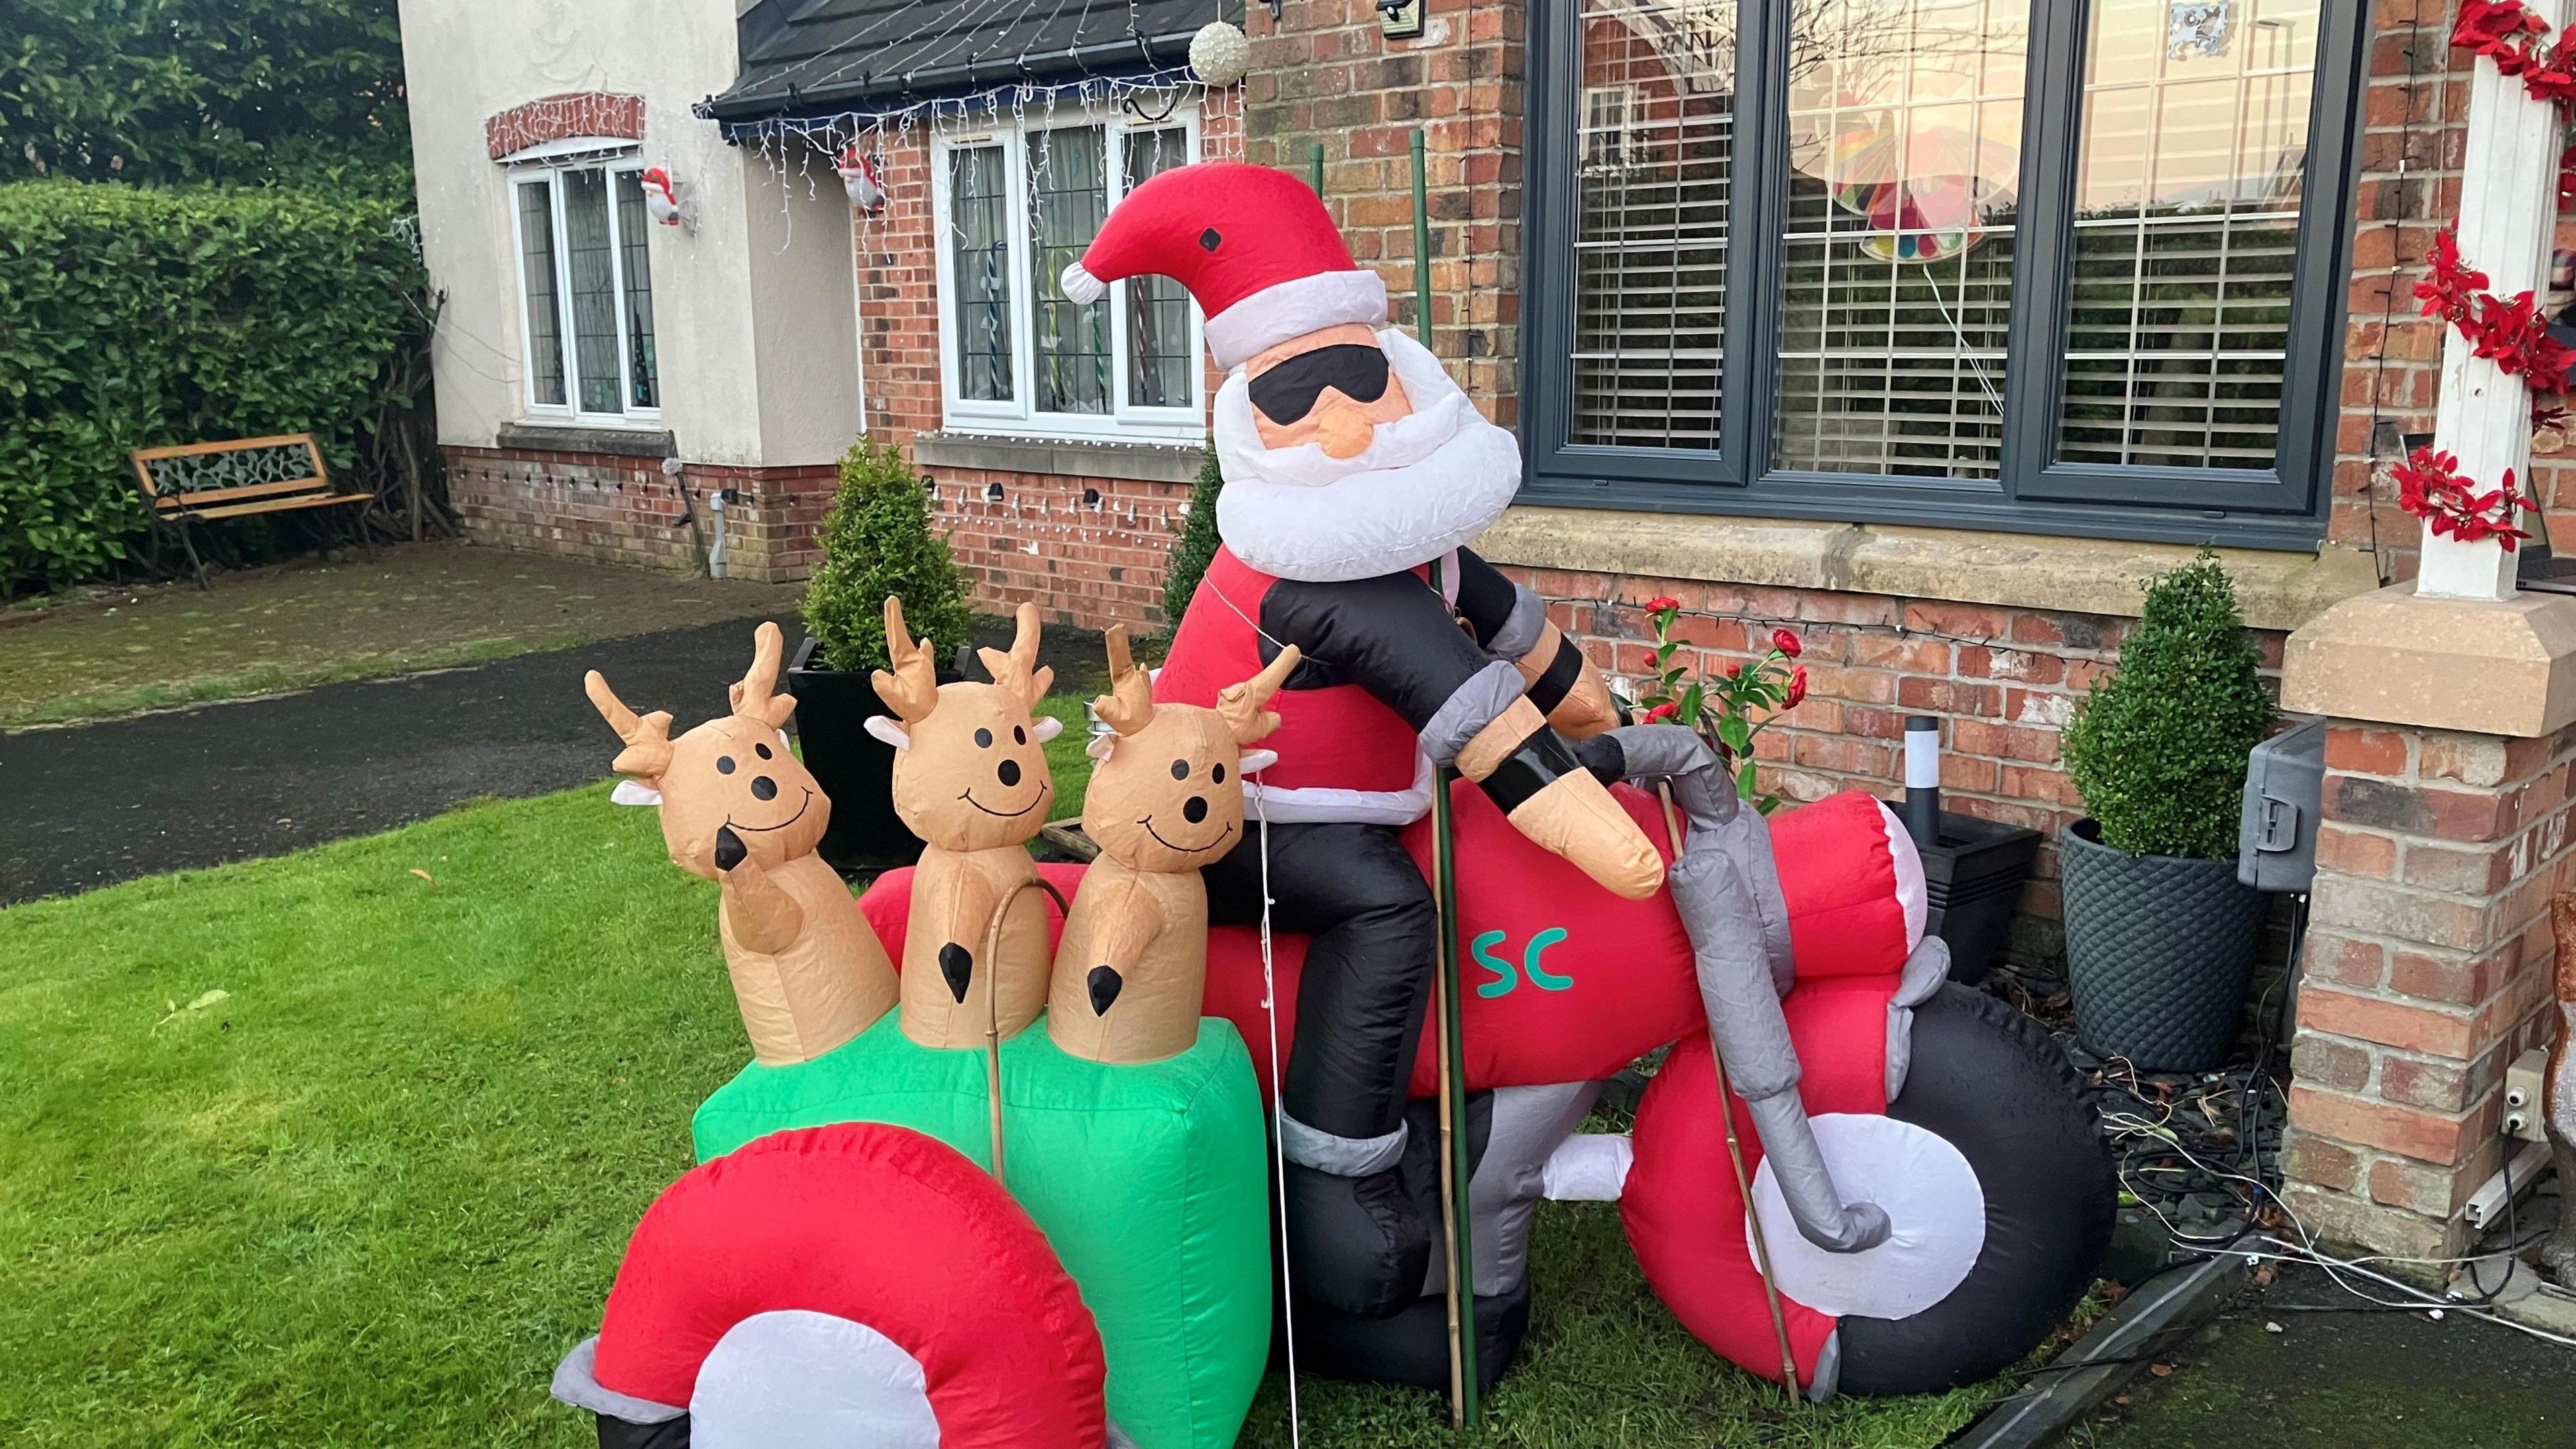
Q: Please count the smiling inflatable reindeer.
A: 3